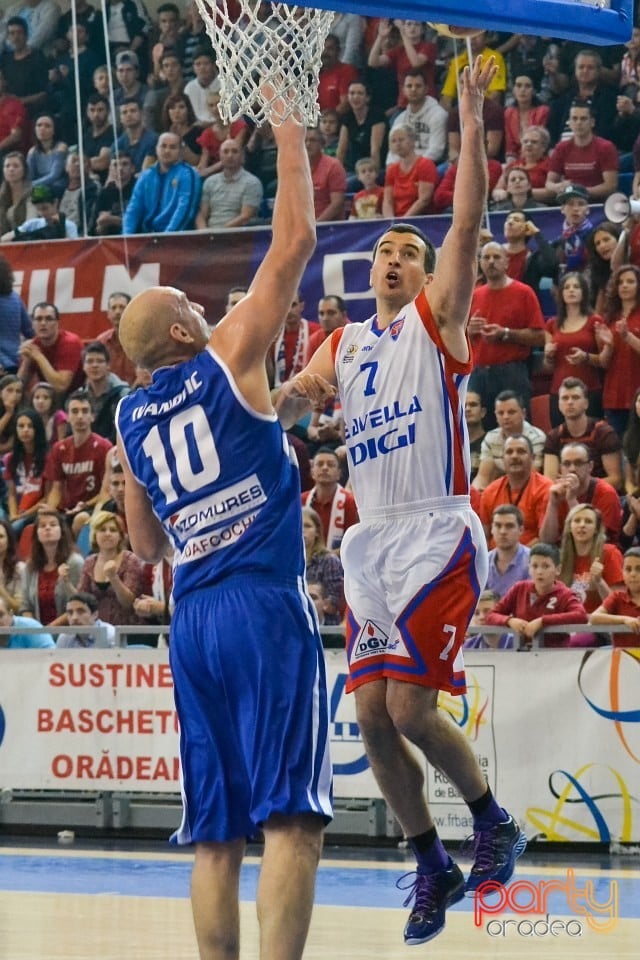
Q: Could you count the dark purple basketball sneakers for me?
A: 2